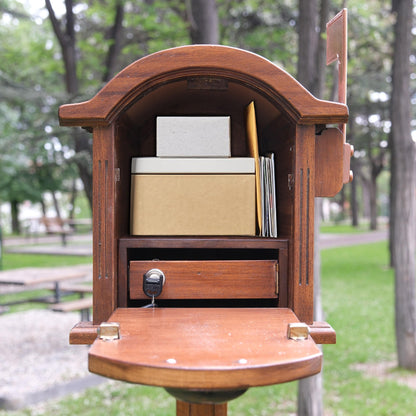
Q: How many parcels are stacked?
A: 2